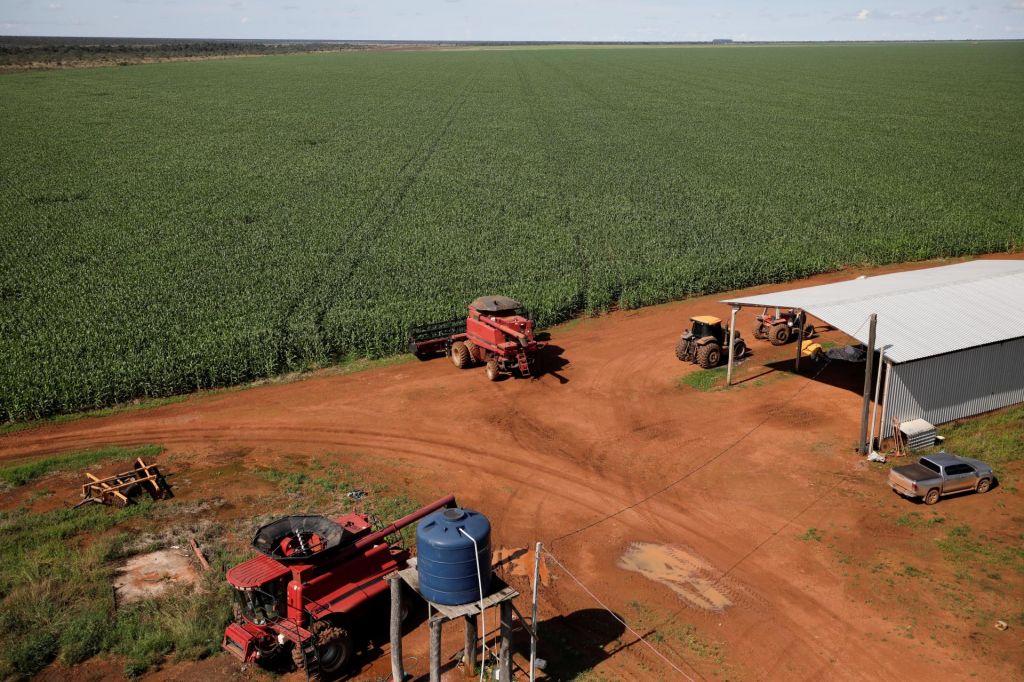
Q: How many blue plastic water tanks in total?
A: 1